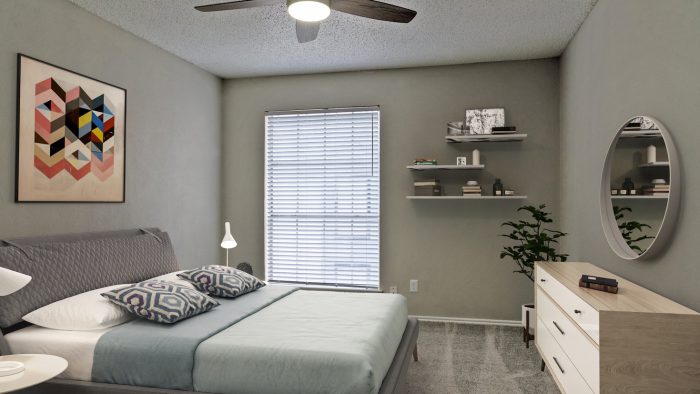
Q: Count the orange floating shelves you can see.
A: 0